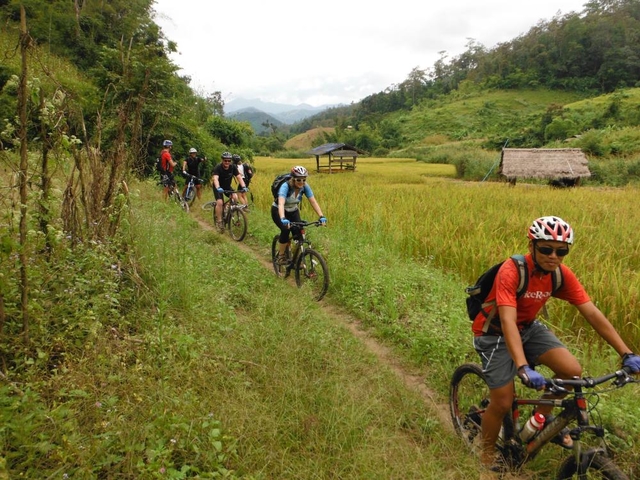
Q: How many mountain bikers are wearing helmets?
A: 6